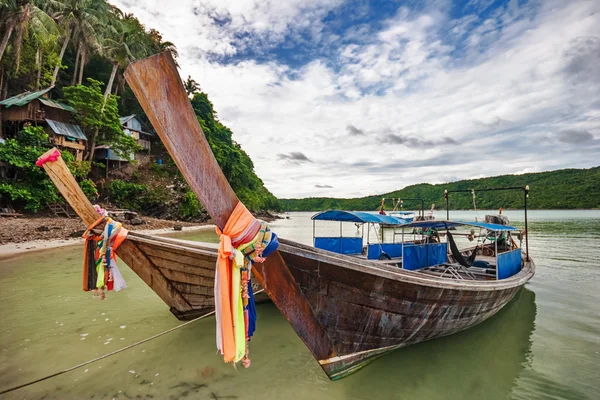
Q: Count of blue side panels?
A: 4